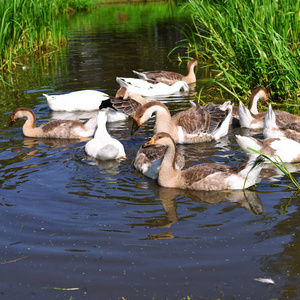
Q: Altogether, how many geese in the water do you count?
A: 13